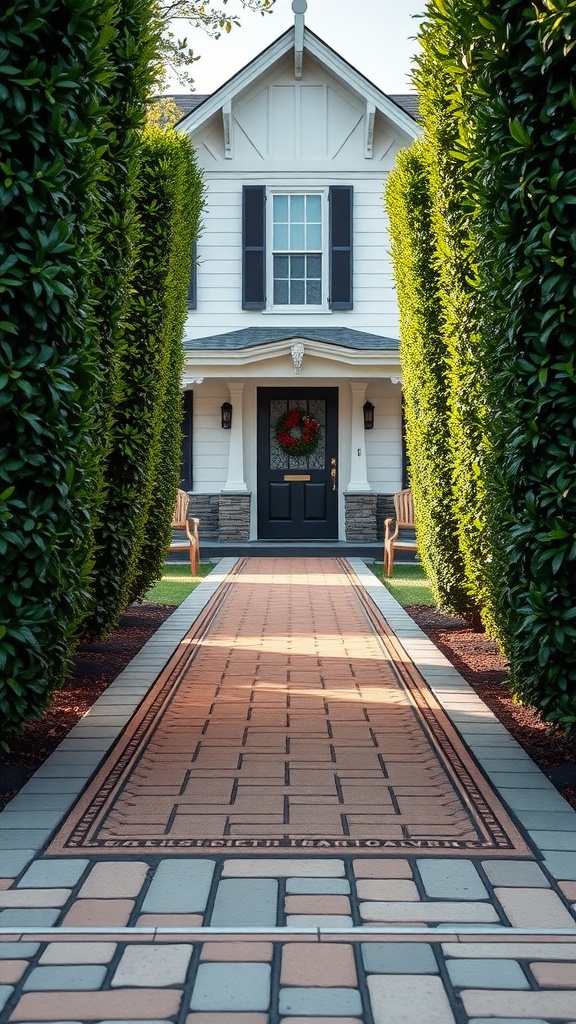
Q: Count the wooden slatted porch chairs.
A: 2